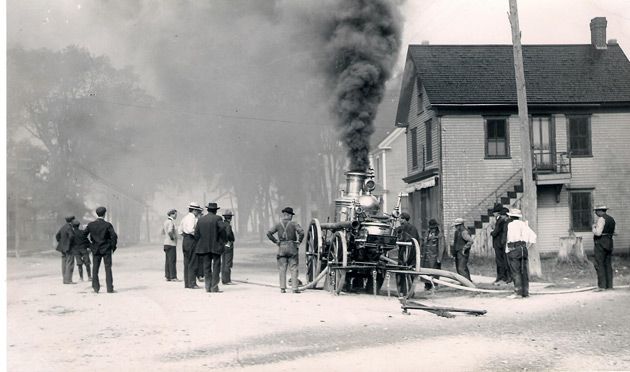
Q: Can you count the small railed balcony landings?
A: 1